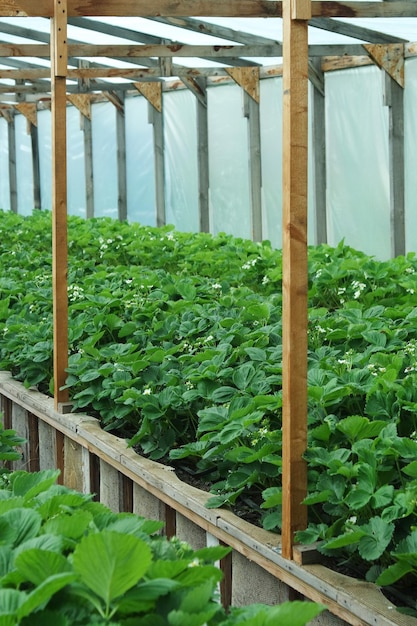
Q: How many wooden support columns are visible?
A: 11